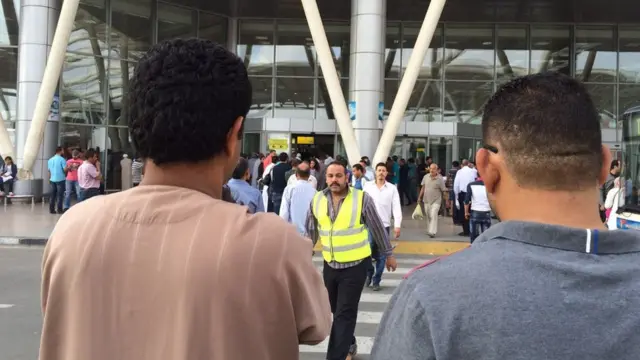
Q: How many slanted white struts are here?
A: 4